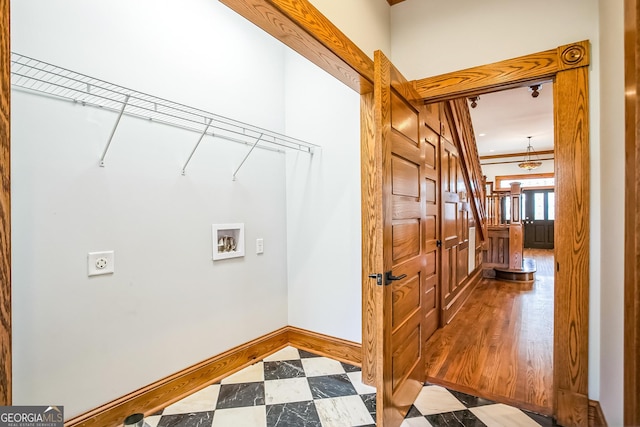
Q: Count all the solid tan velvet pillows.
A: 0